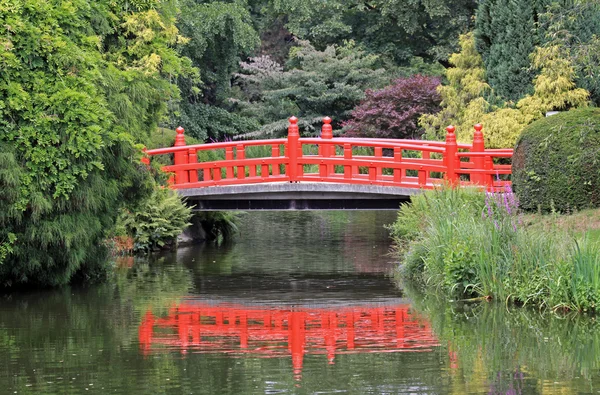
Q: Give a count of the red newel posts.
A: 5